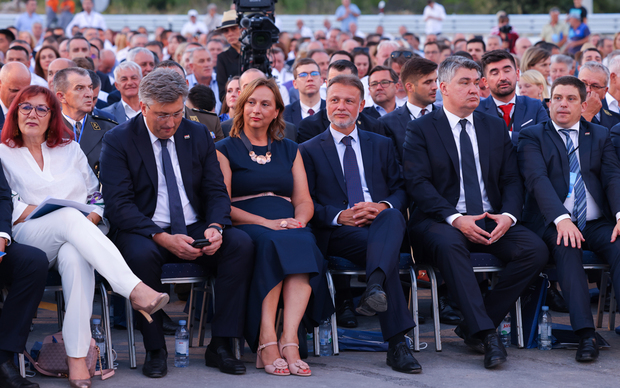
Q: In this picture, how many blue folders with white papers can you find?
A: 1